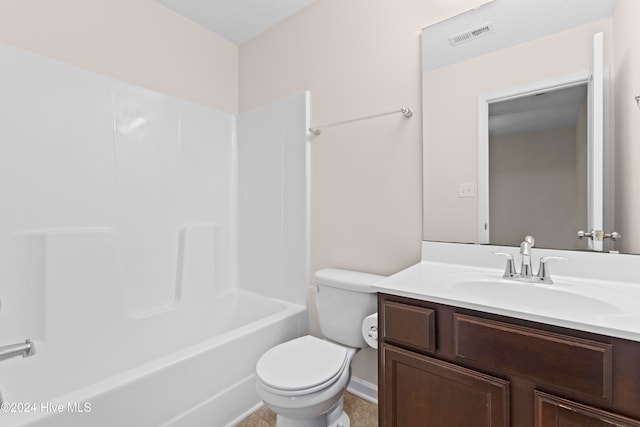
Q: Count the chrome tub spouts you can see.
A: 1